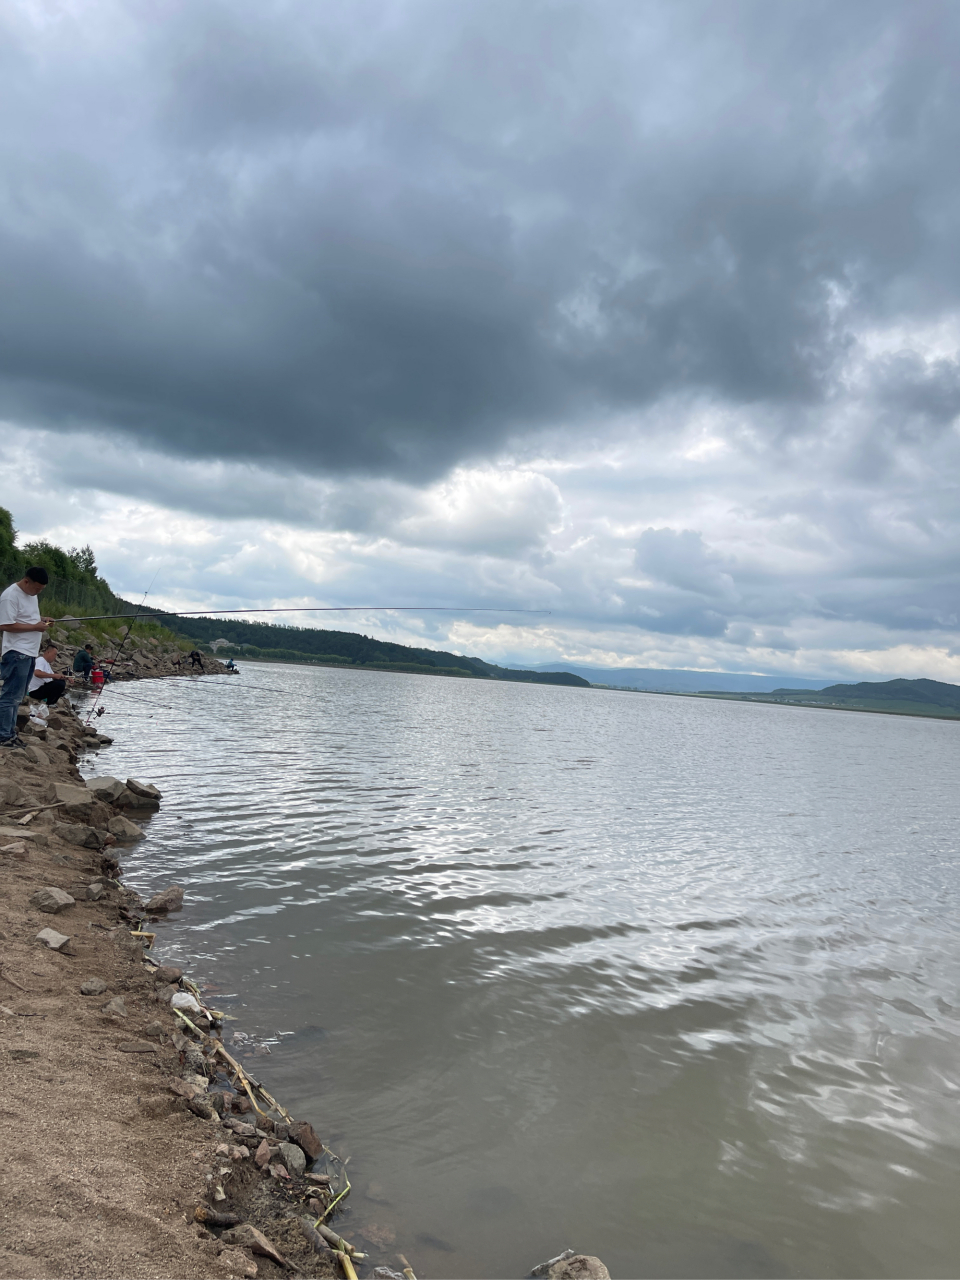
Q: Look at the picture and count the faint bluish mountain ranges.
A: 1